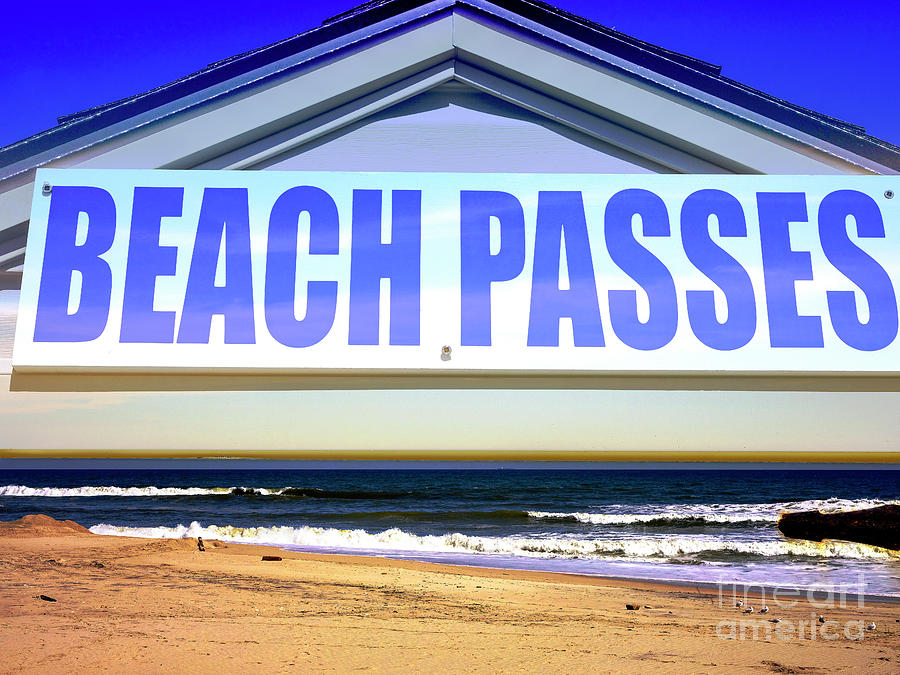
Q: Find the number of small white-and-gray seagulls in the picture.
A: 6